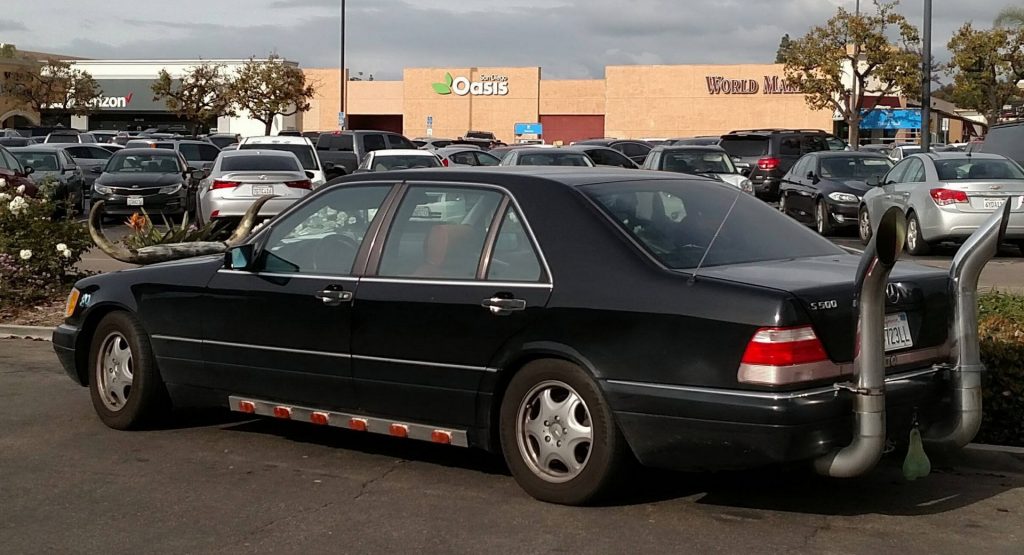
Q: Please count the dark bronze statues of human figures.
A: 0